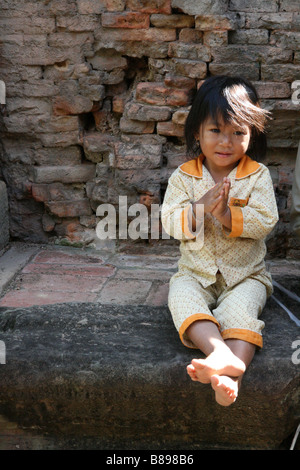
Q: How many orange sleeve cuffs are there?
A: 2